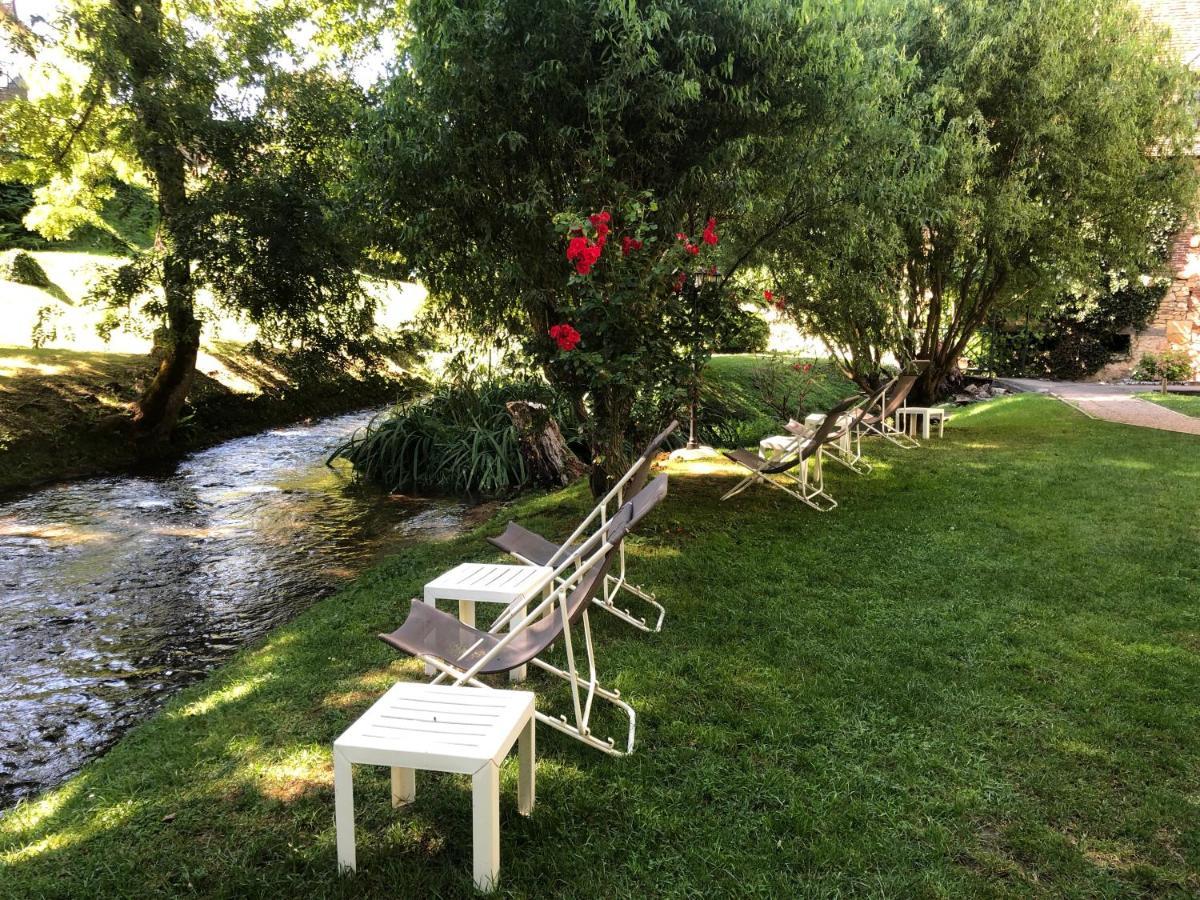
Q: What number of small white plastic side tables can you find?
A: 5